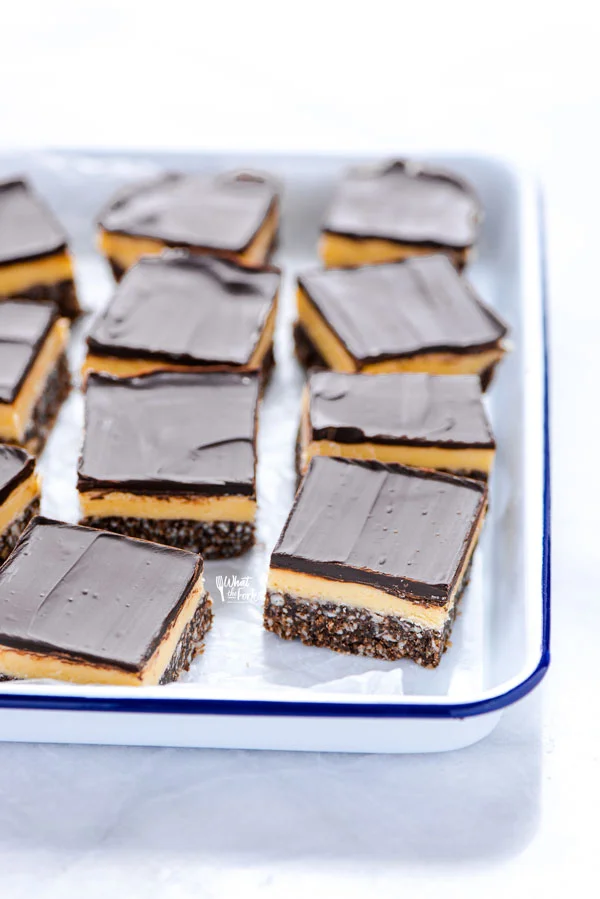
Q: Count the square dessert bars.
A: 11